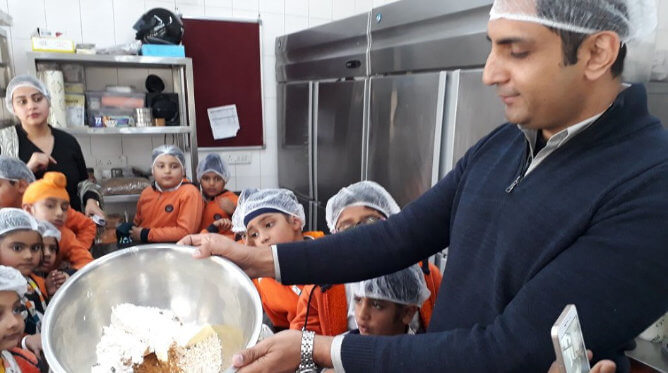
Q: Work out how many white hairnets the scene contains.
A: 12